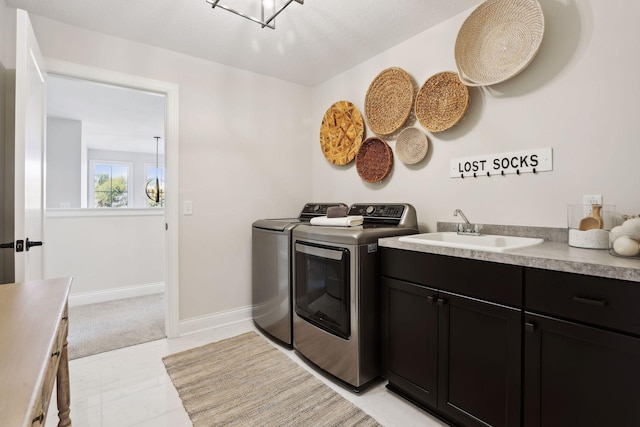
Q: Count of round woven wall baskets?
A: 6